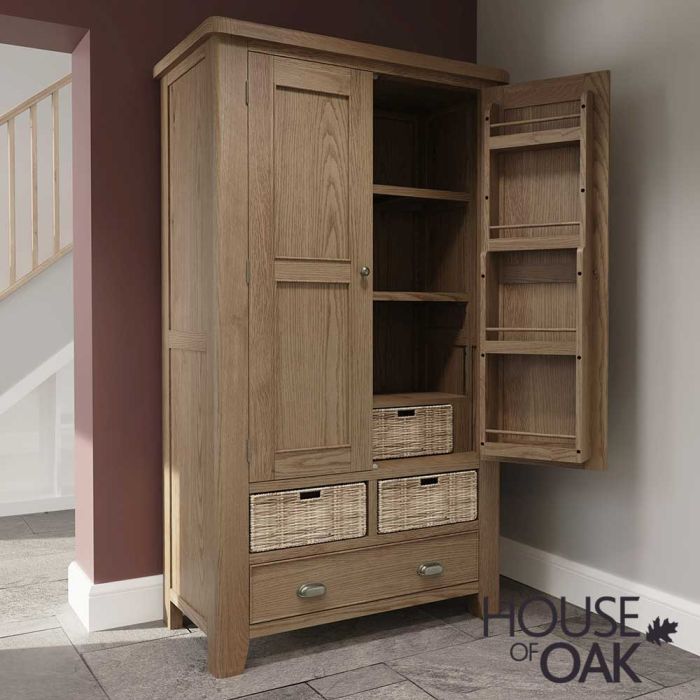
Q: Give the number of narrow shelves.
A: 4